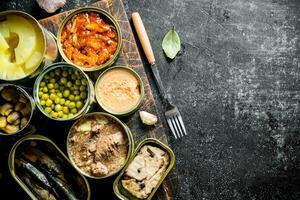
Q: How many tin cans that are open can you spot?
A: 8